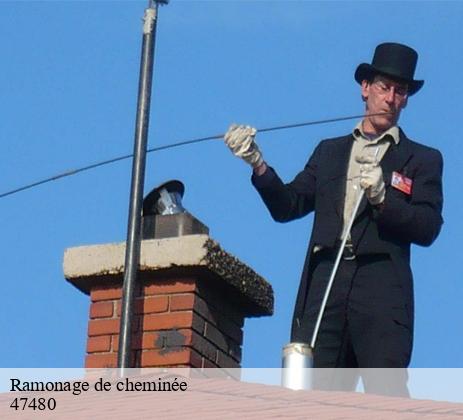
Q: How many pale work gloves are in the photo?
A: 2